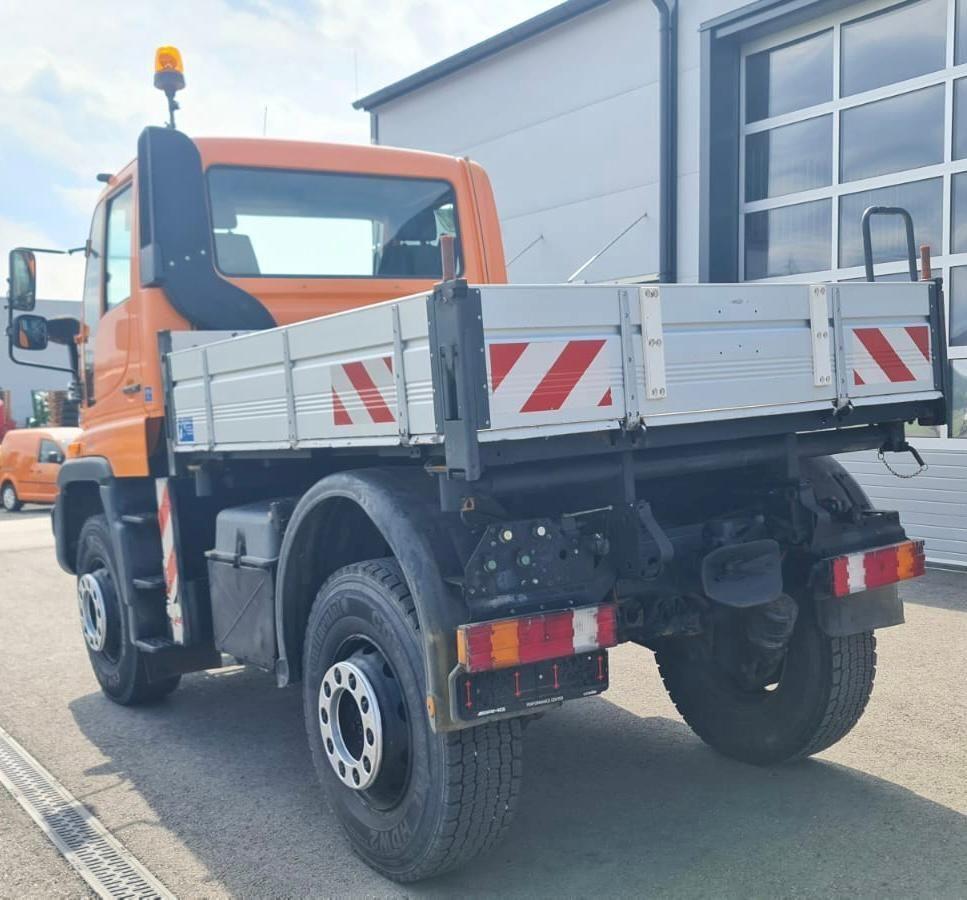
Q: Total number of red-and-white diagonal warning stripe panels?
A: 4